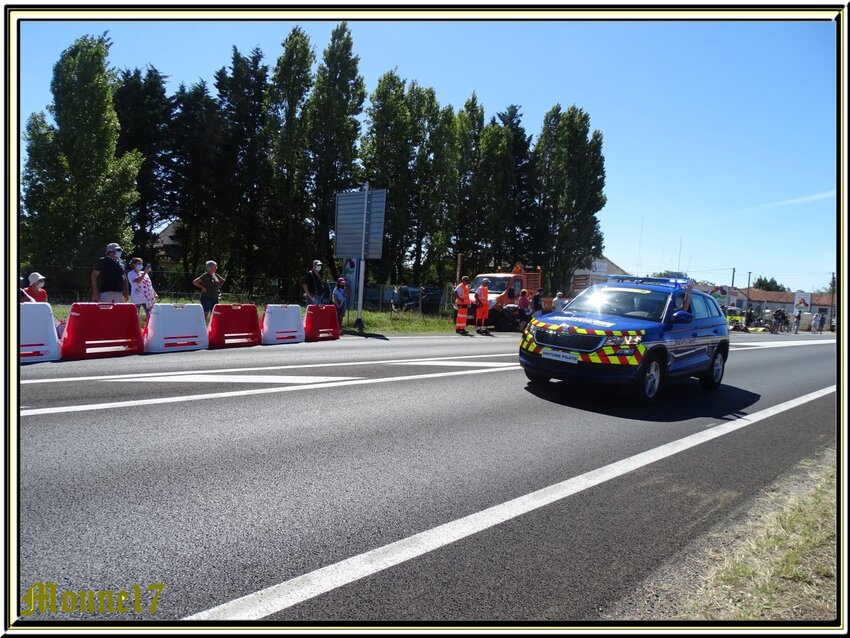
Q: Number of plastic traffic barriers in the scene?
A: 6